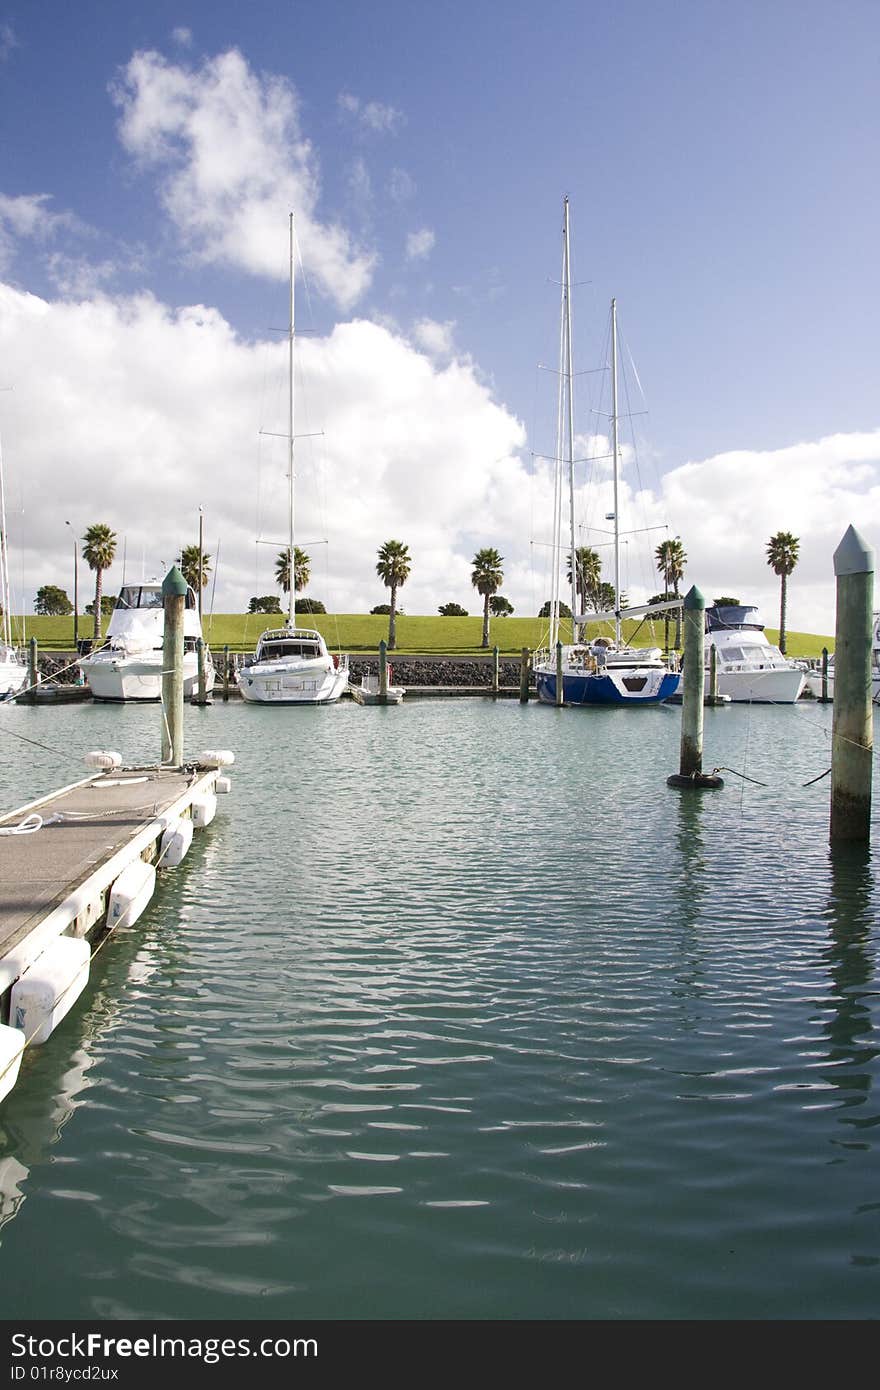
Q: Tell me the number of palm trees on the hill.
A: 8